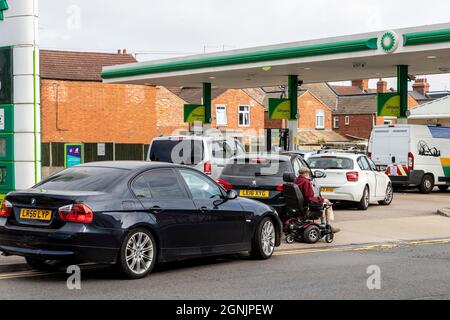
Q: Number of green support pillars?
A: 3